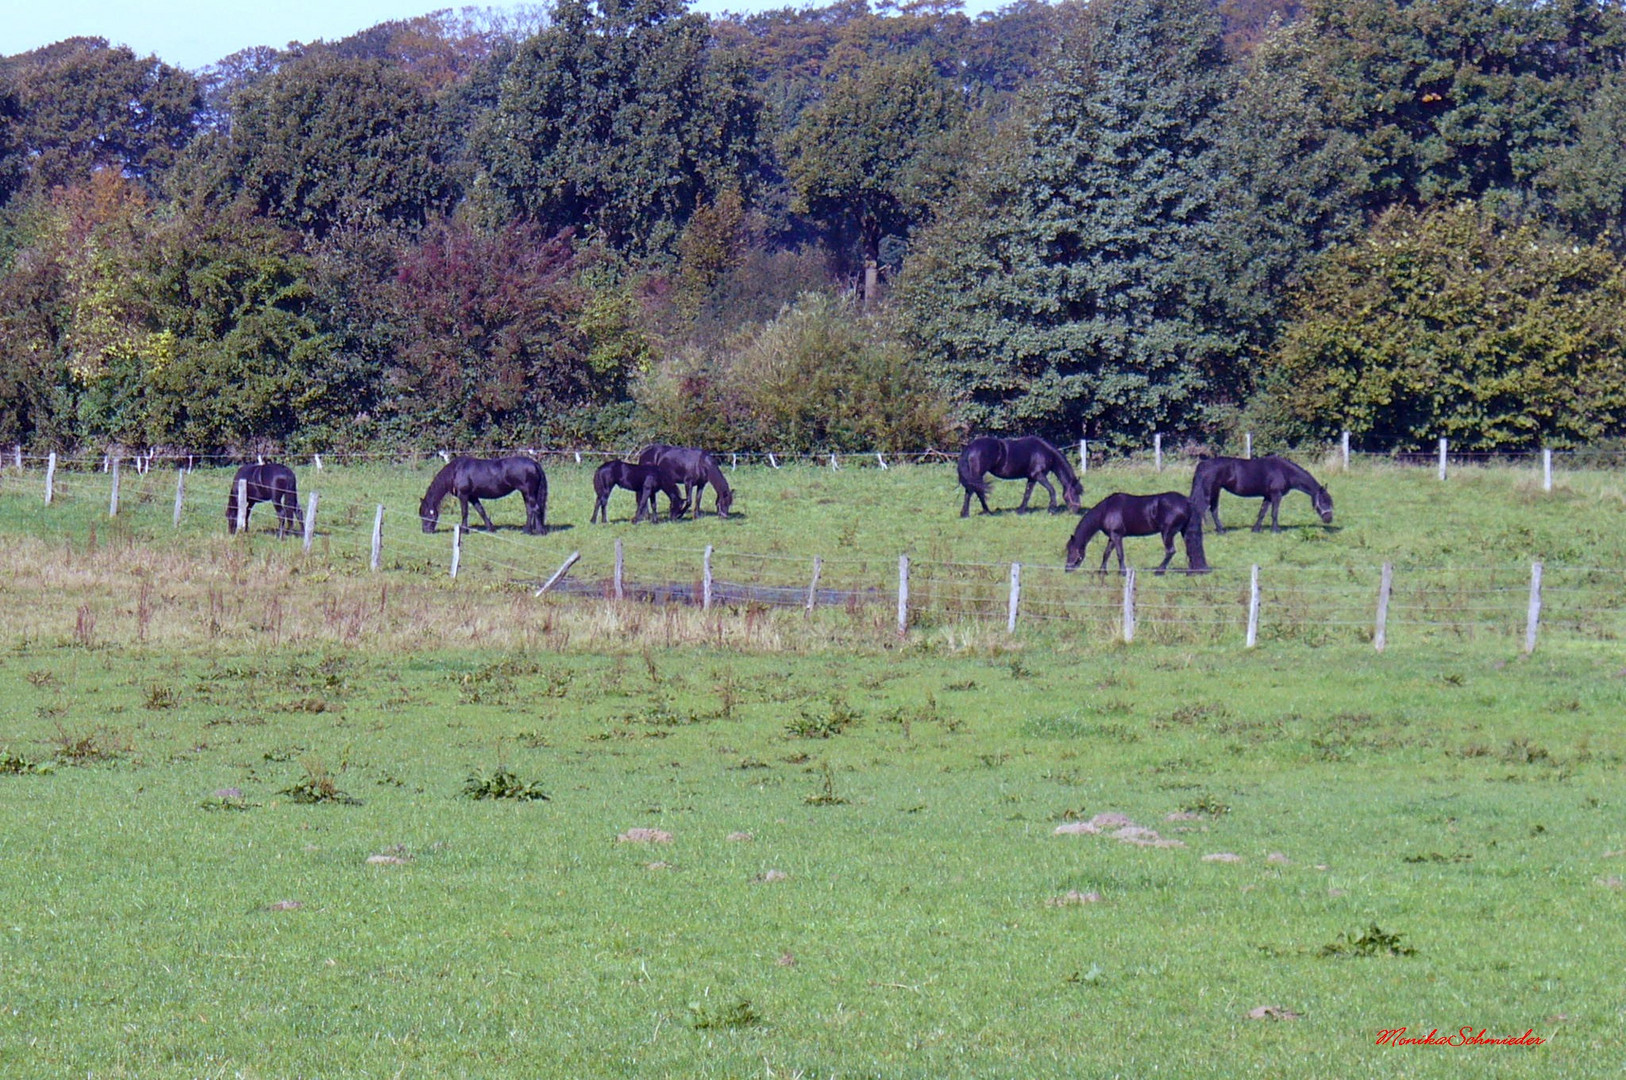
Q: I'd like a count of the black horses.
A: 7